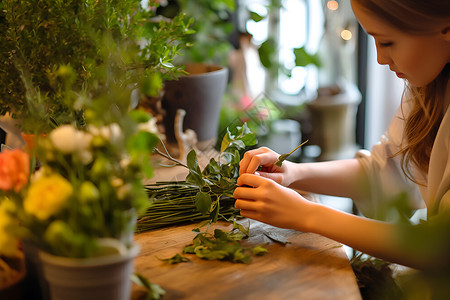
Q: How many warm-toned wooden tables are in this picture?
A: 1